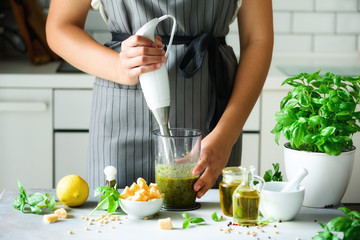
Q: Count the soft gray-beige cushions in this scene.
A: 0